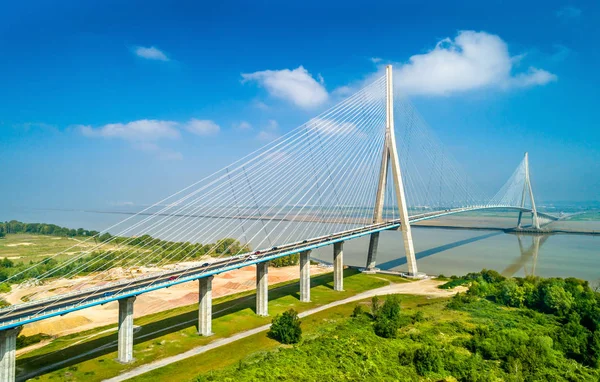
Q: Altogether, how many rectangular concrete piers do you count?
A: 6